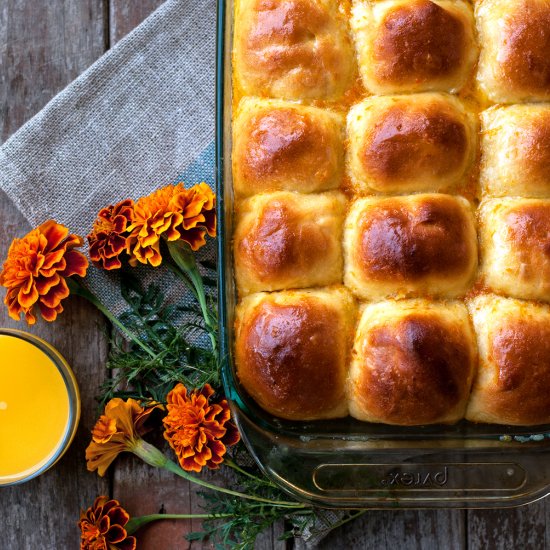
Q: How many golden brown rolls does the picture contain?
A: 12